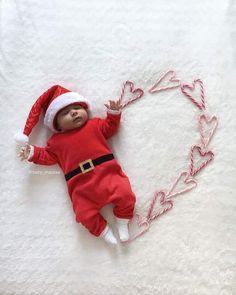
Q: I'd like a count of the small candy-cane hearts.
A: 8